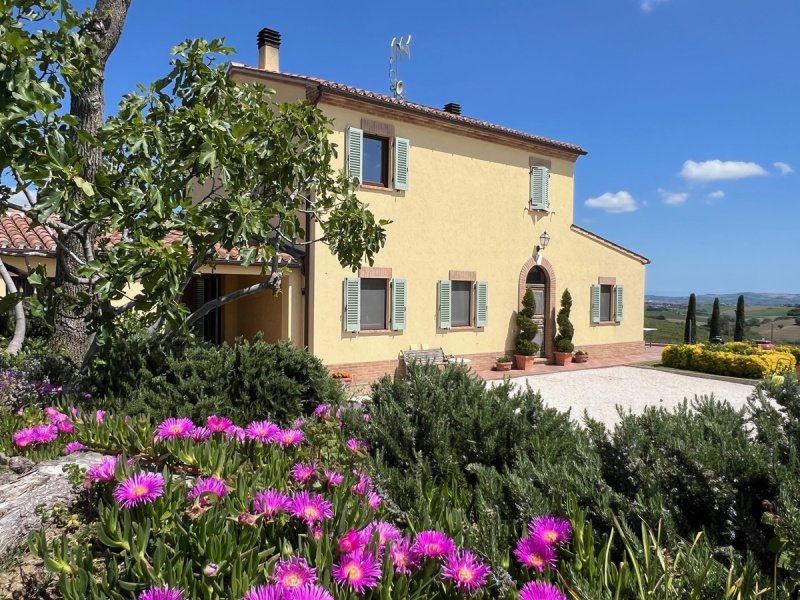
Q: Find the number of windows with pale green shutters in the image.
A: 5